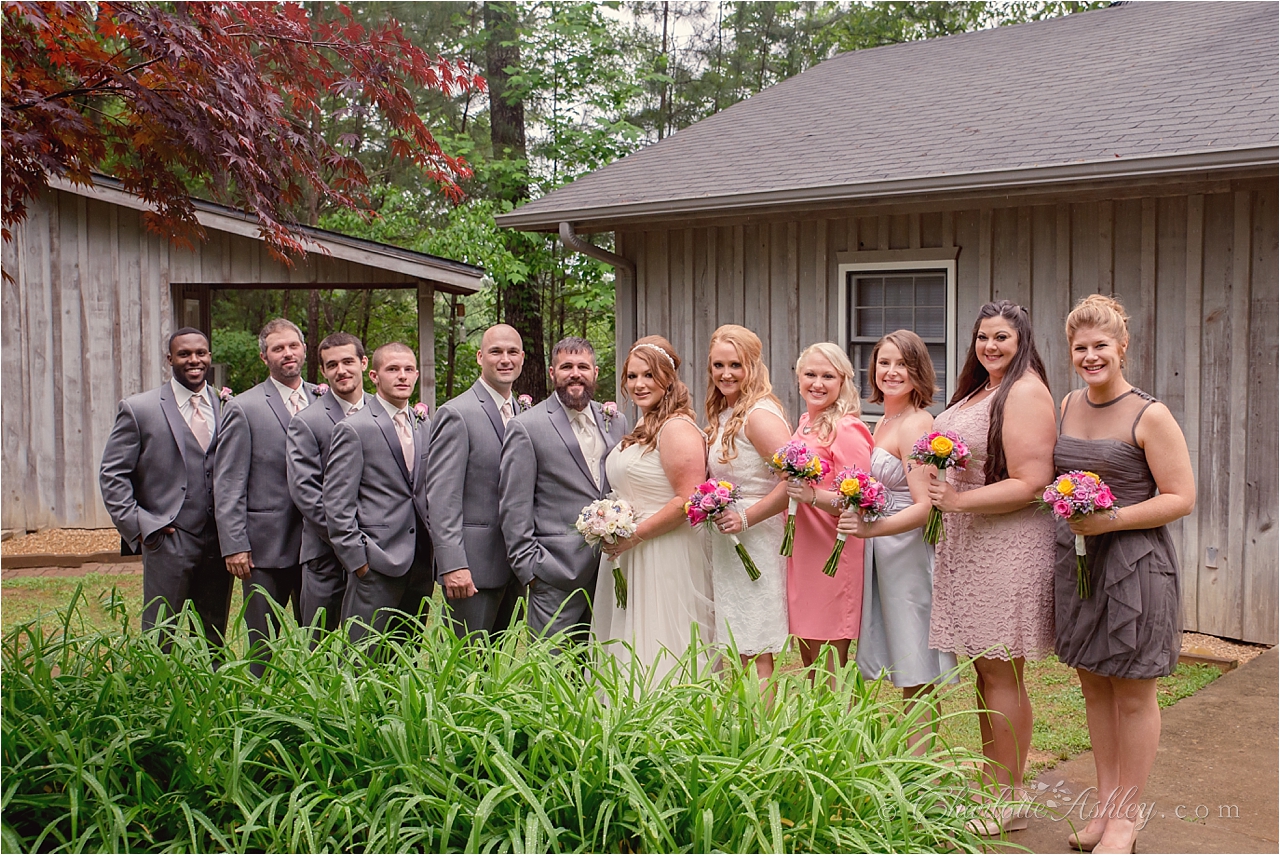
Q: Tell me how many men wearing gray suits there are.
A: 6